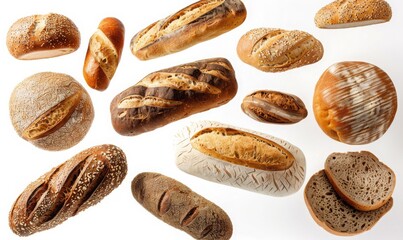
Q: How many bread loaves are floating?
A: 12